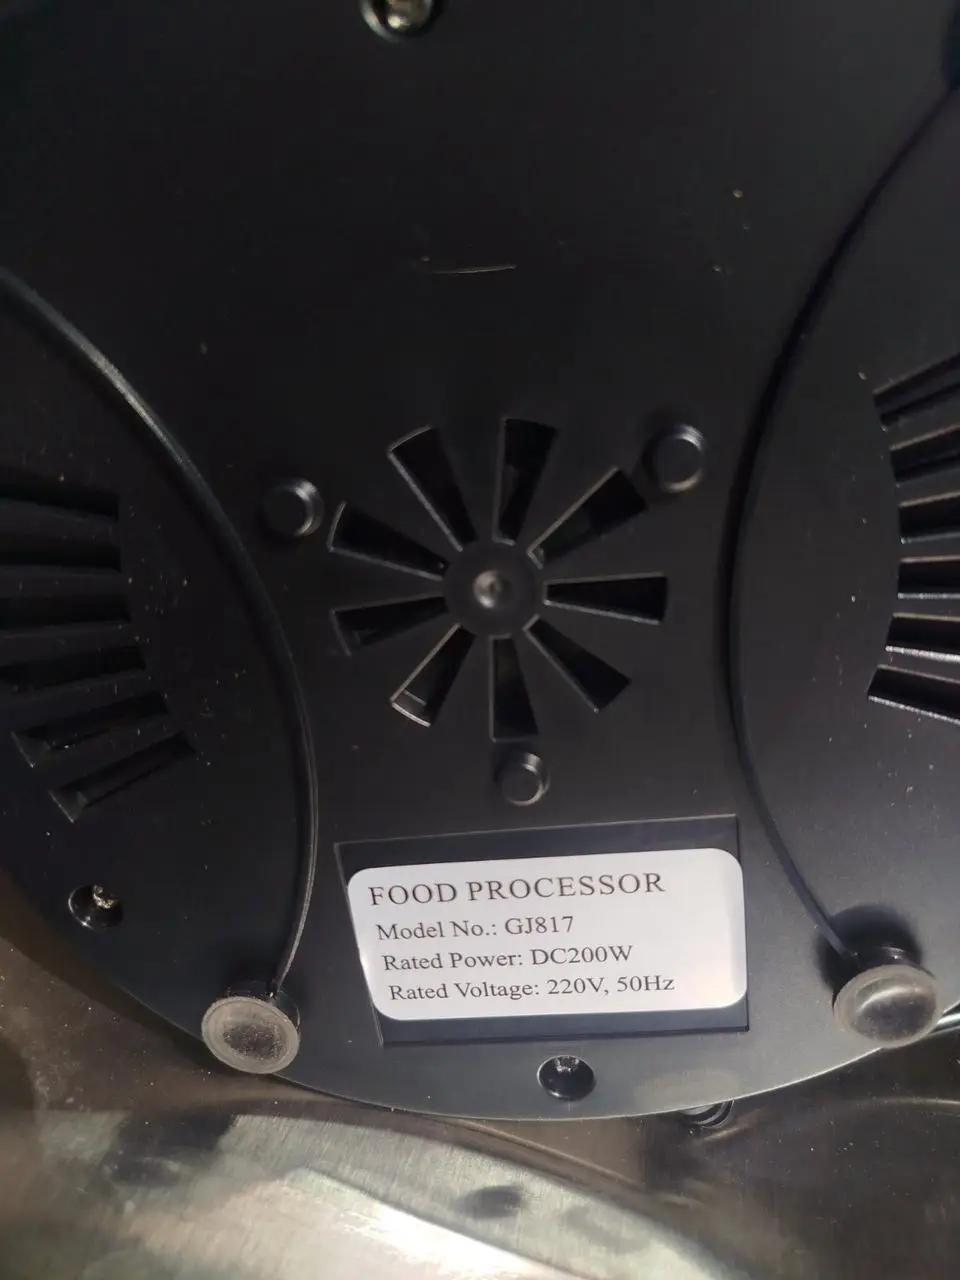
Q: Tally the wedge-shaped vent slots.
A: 9